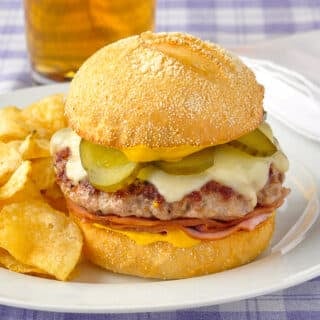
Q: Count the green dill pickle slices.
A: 4